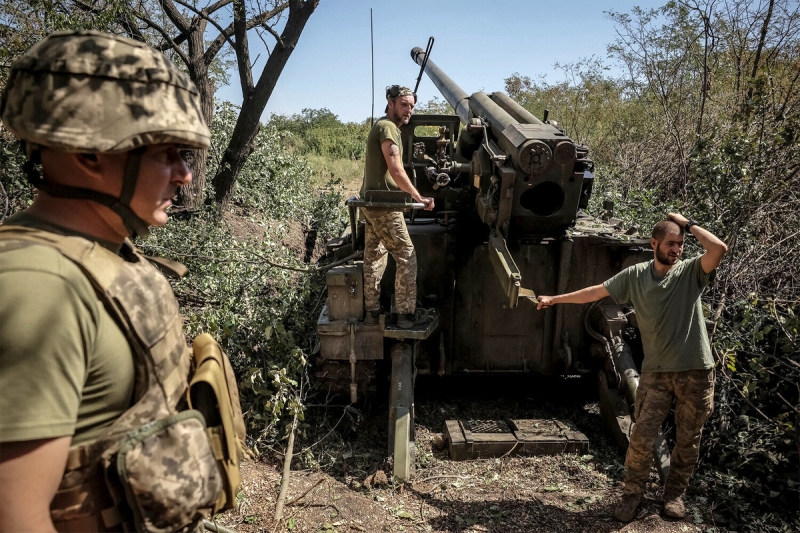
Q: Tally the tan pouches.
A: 1